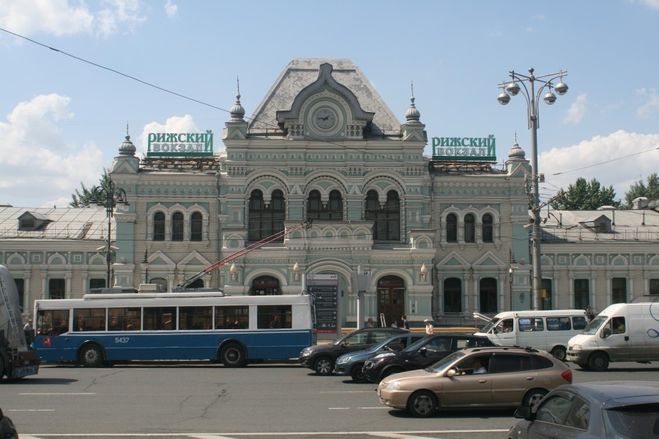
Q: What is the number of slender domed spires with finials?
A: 4